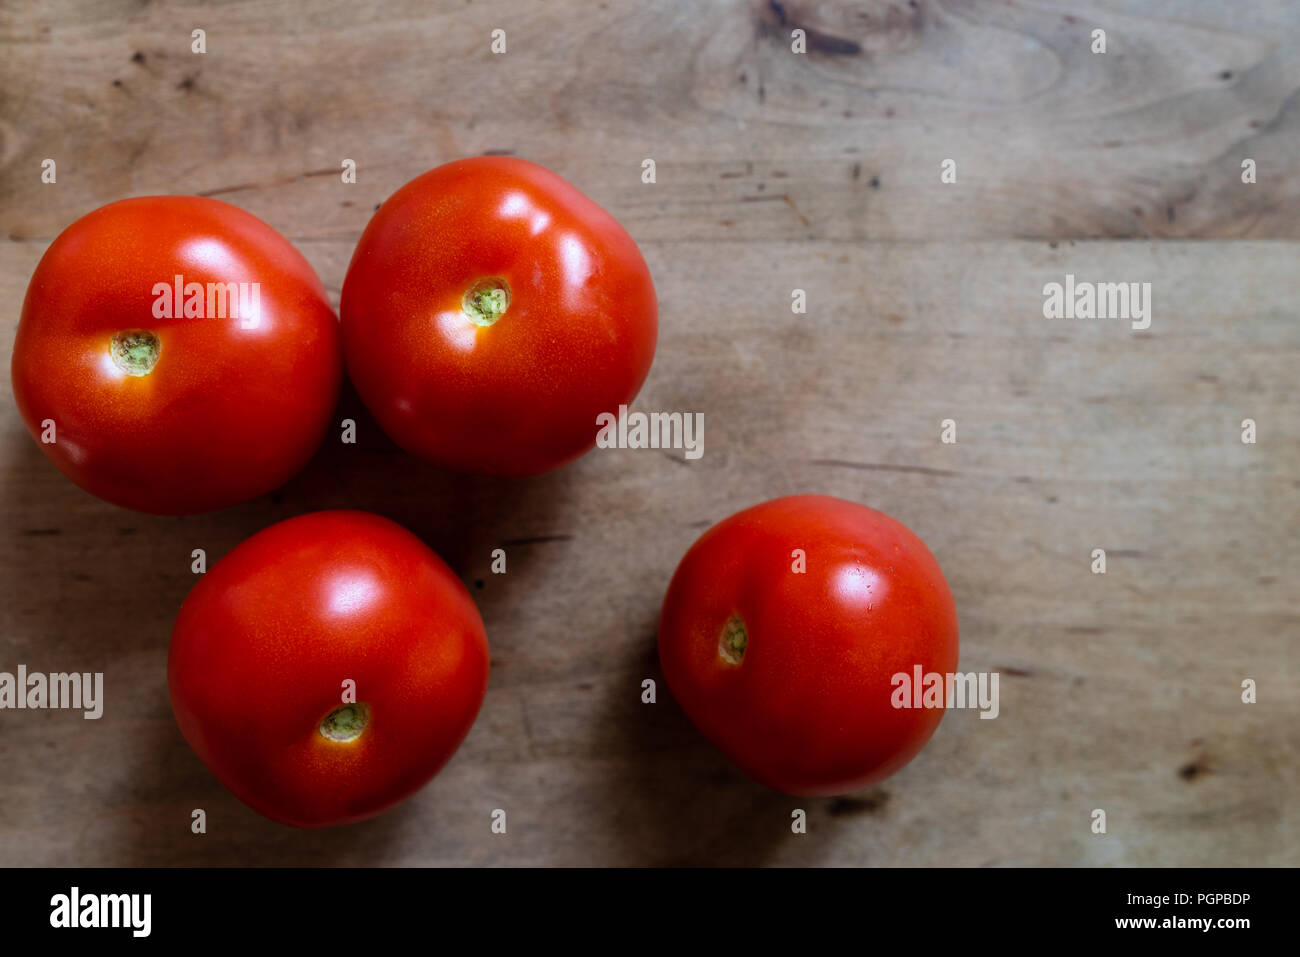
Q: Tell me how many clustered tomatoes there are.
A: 3